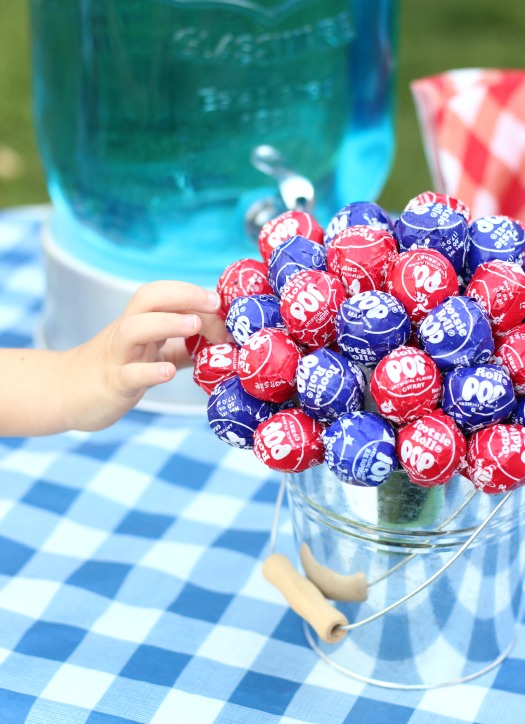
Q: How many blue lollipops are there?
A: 12